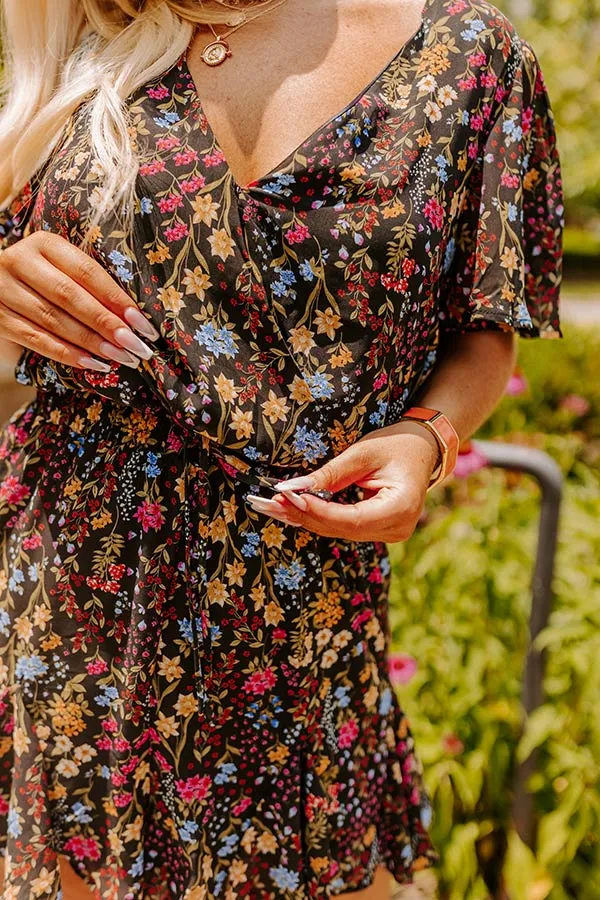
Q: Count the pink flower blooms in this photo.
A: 5